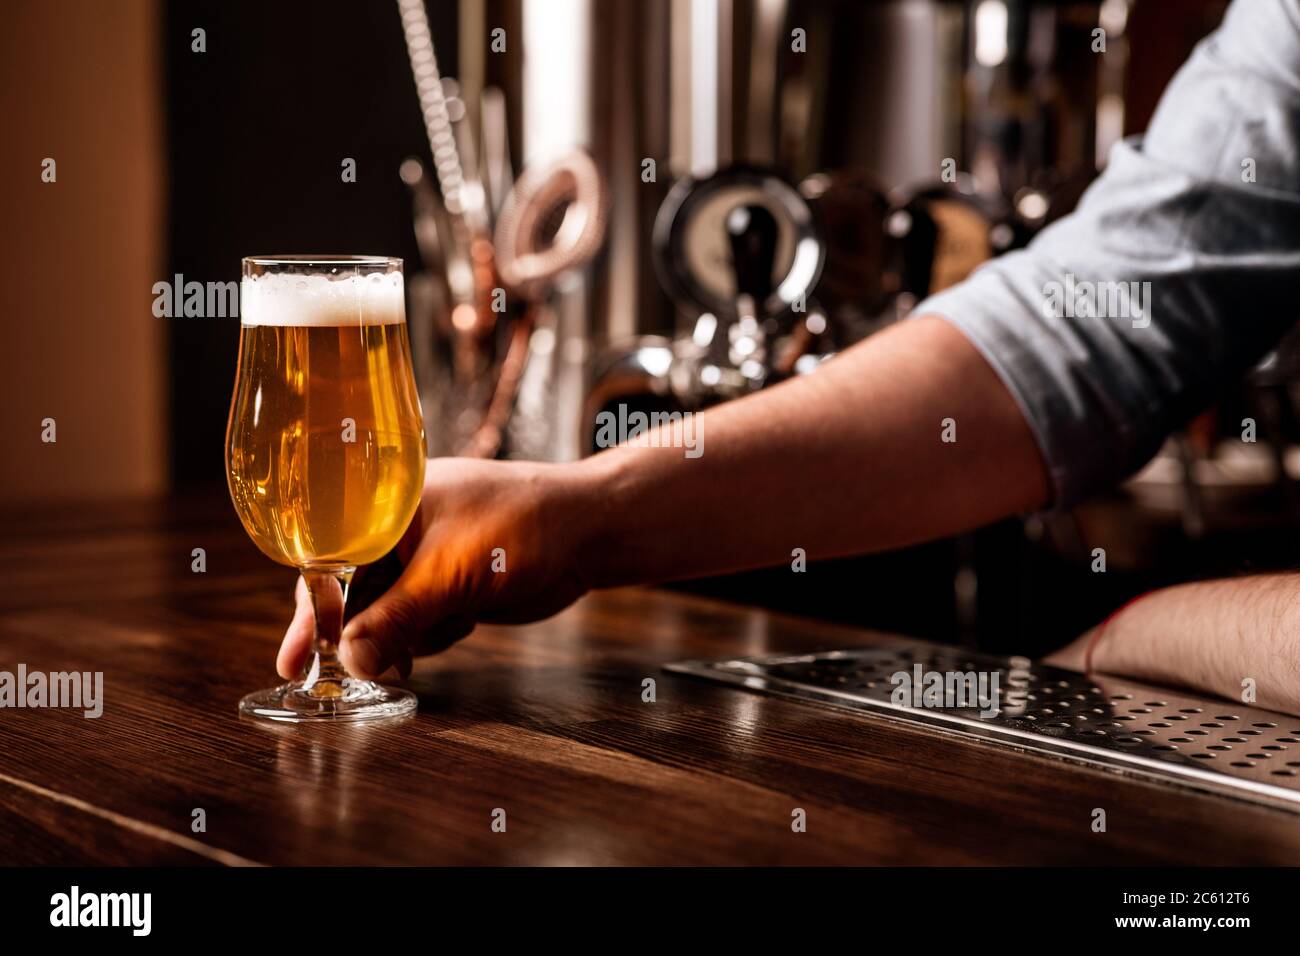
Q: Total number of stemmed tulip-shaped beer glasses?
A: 1